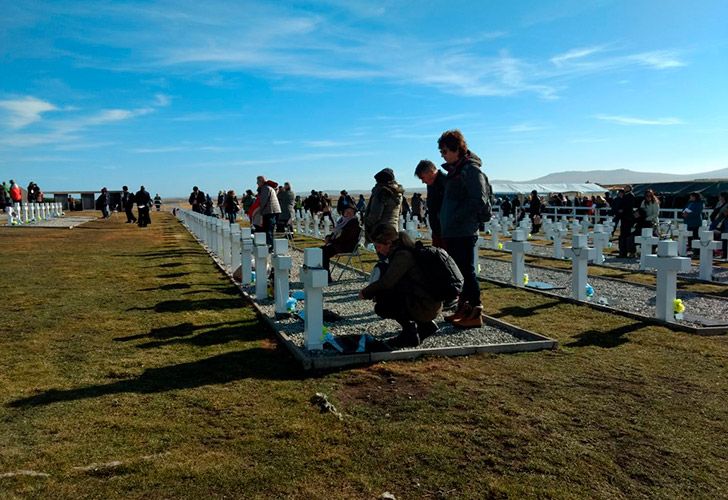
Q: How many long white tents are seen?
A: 1